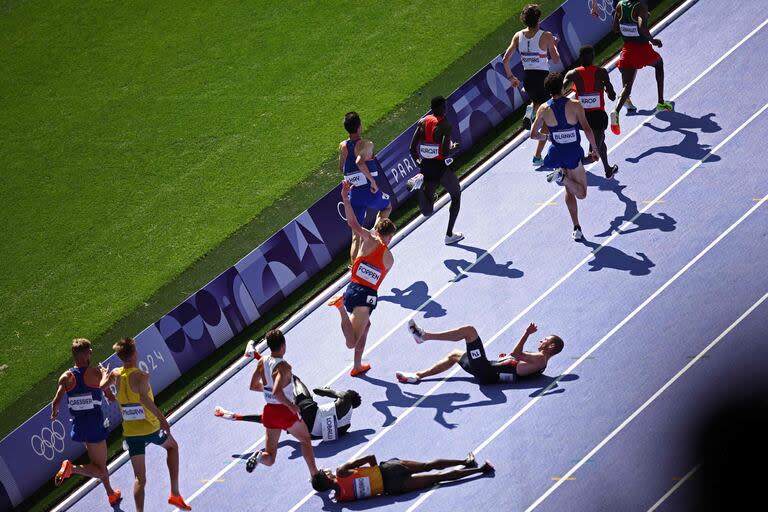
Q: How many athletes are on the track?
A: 13